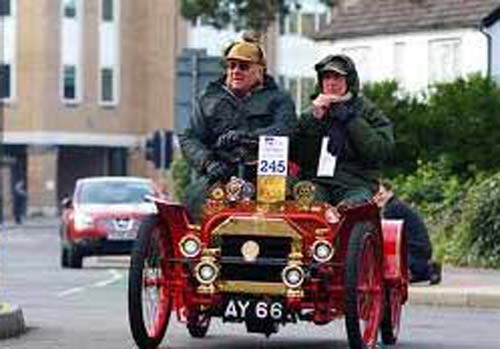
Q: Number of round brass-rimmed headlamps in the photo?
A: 4